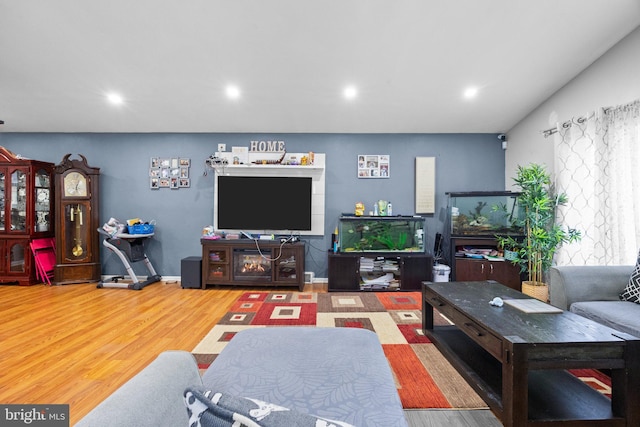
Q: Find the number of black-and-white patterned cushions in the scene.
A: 1